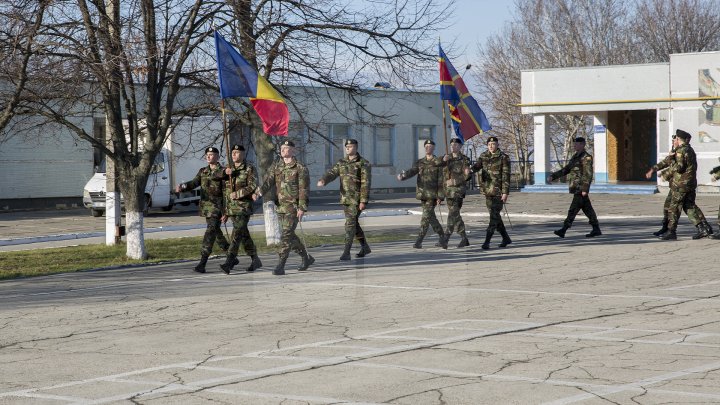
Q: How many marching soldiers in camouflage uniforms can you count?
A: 11